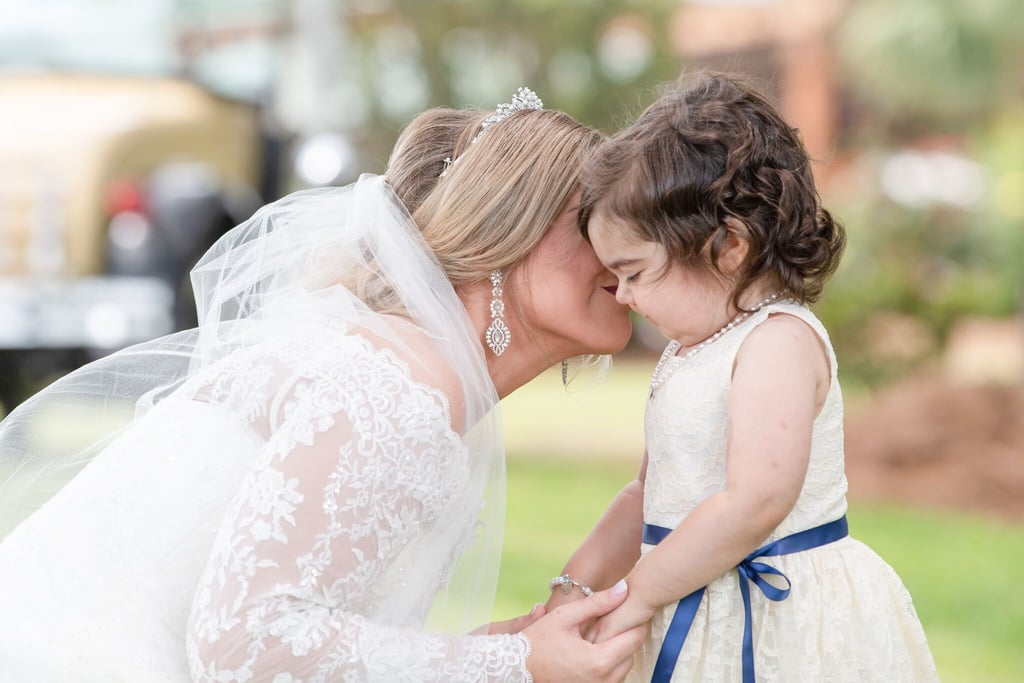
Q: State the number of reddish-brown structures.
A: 1